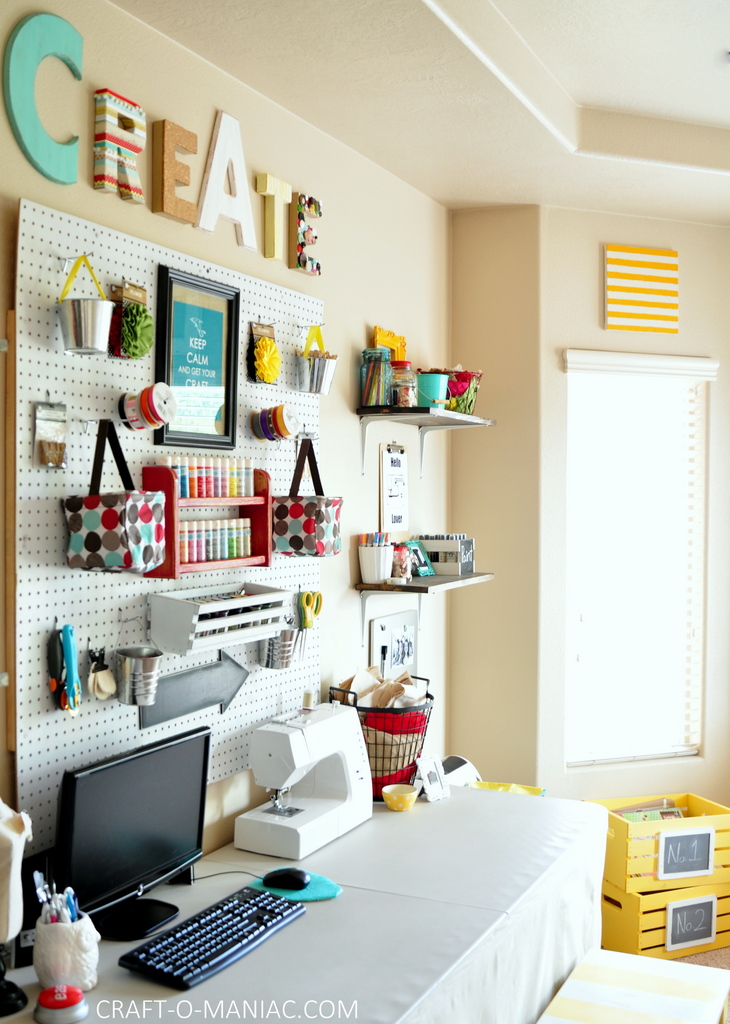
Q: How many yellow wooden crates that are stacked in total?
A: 2